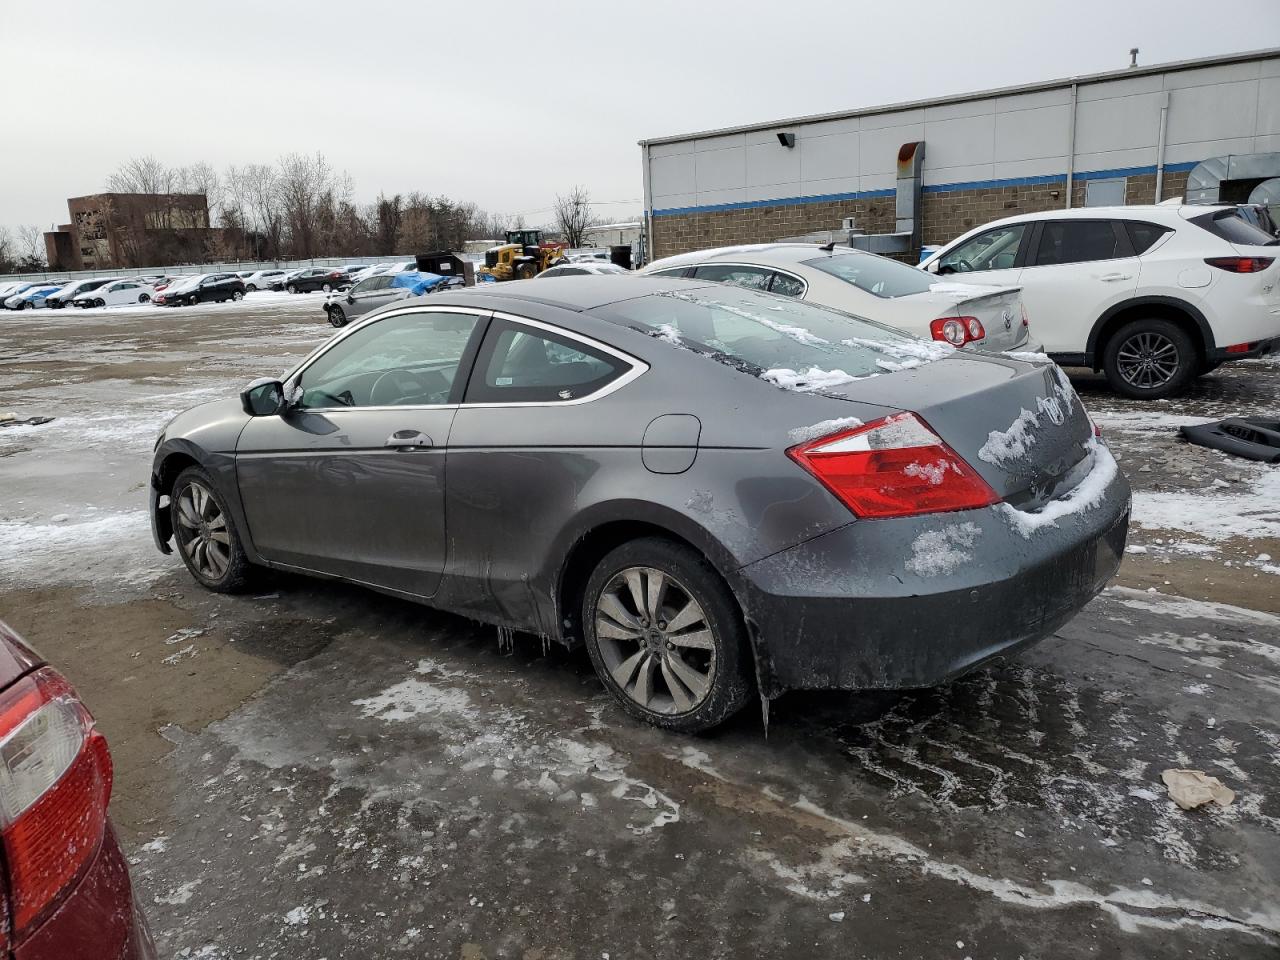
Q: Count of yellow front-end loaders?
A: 1